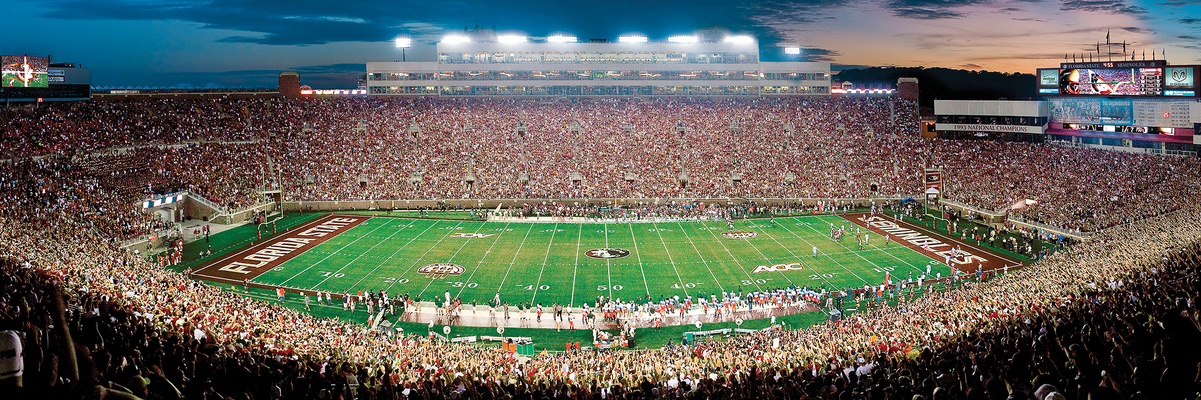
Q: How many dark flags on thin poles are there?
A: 11